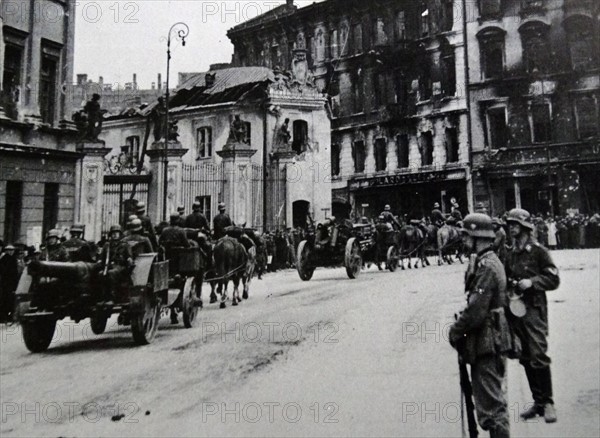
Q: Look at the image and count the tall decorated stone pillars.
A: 4